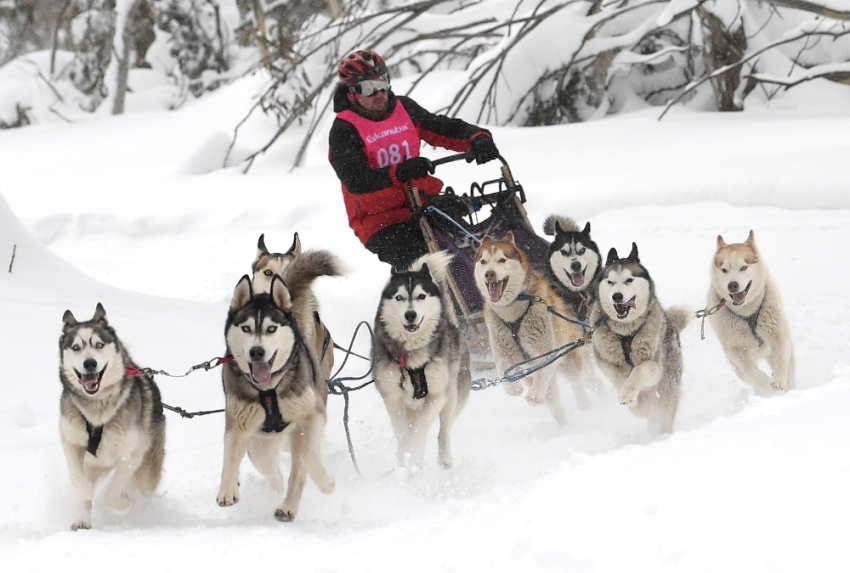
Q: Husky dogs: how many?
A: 8